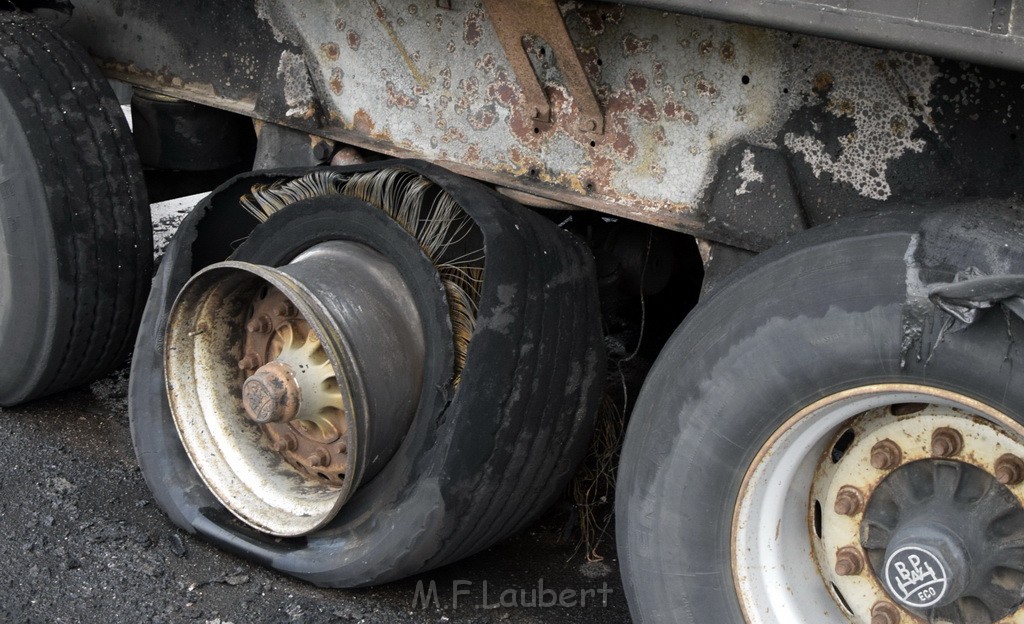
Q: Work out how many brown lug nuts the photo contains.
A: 12